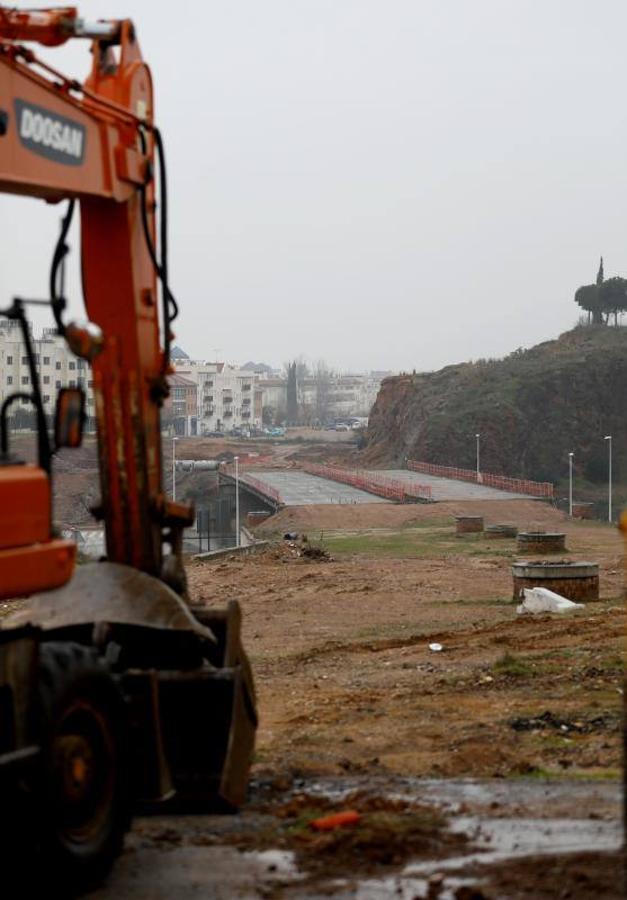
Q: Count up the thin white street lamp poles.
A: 5